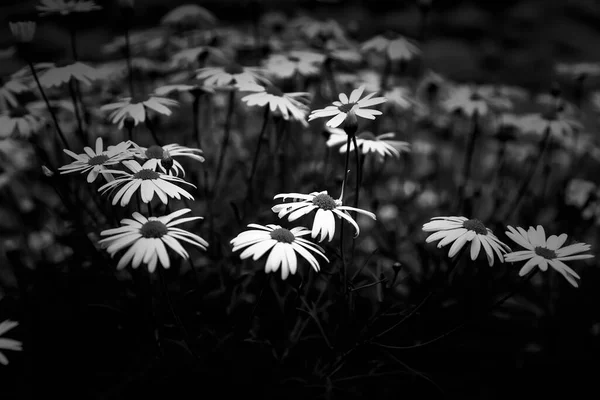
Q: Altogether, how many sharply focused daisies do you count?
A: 9